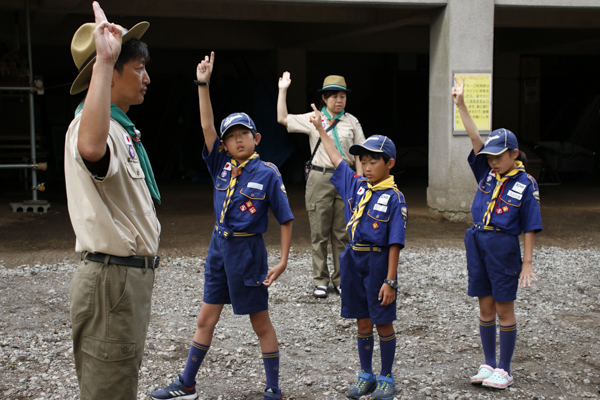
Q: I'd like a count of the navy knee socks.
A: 6